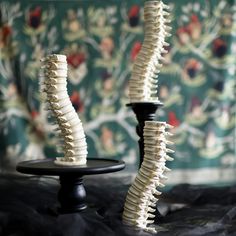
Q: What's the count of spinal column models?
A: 3